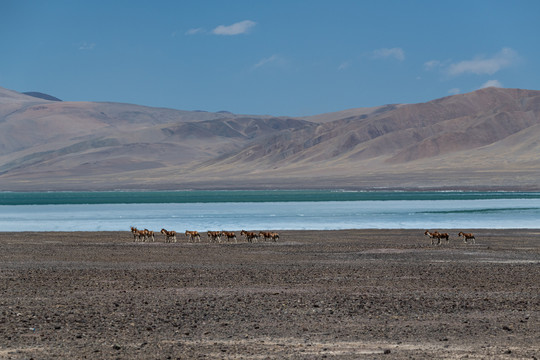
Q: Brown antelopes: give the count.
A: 13